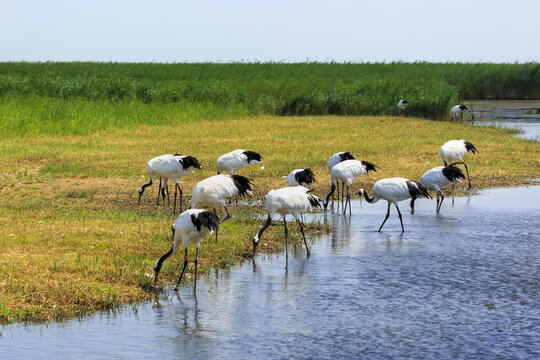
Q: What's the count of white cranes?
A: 14